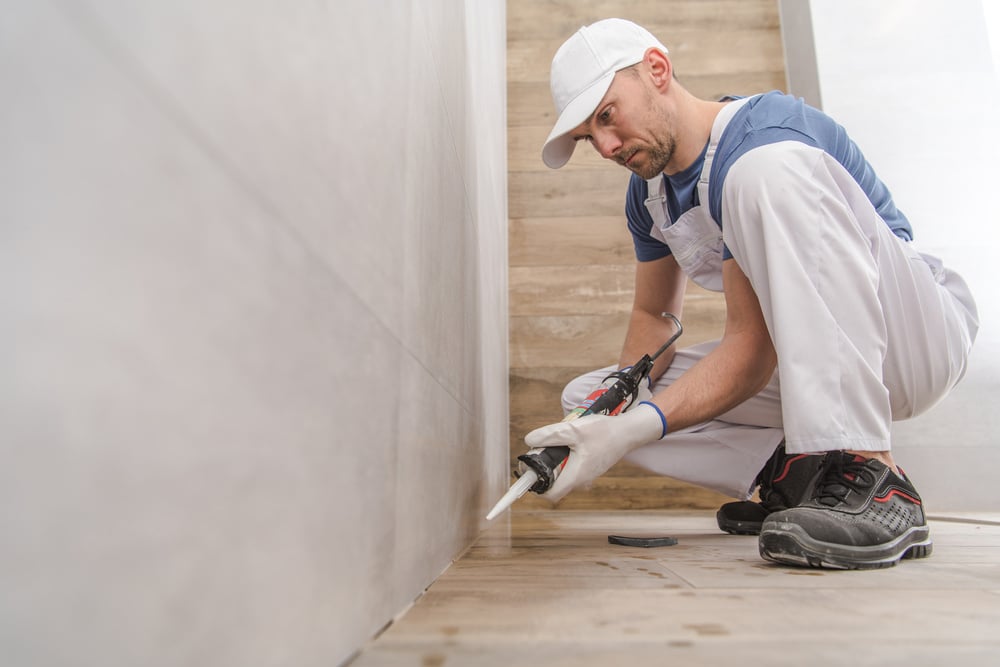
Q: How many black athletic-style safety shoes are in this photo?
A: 2